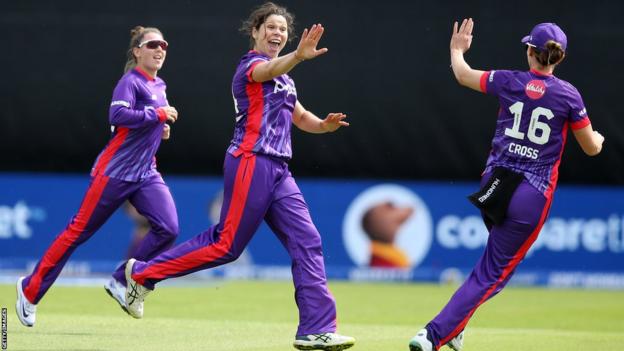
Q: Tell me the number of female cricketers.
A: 3